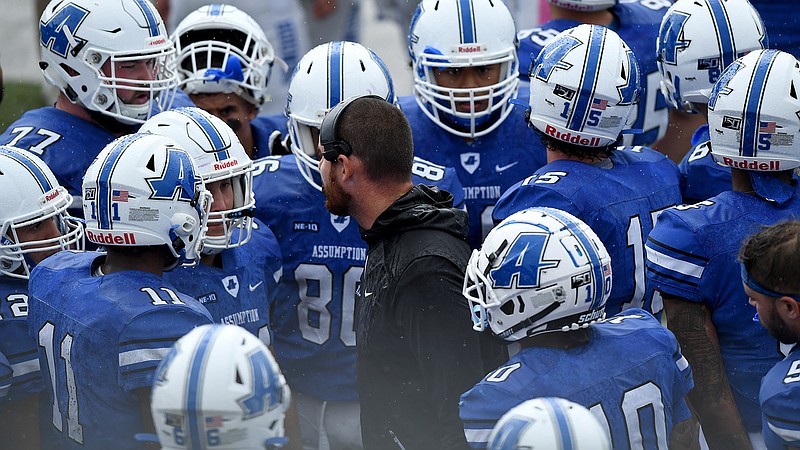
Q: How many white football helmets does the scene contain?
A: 14